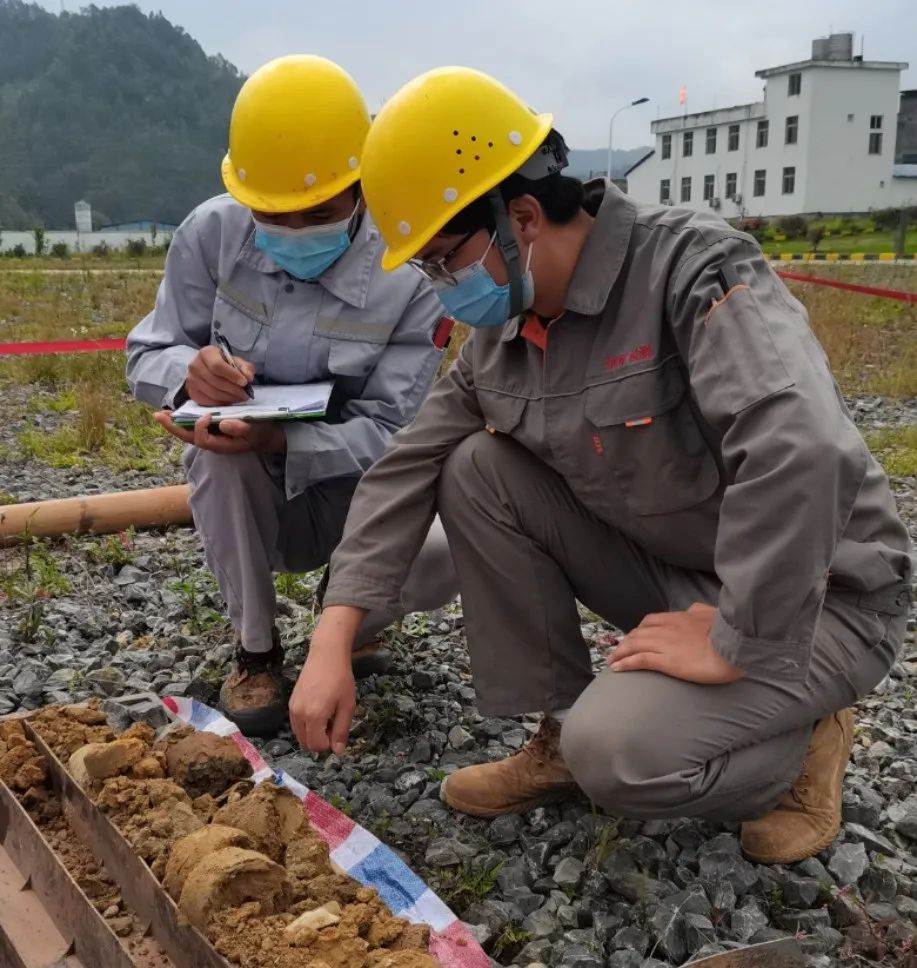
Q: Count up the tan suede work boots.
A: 2